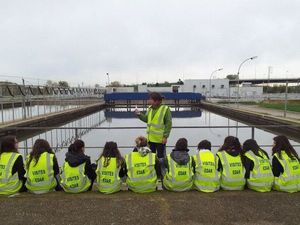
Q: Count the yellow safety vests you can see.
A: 11